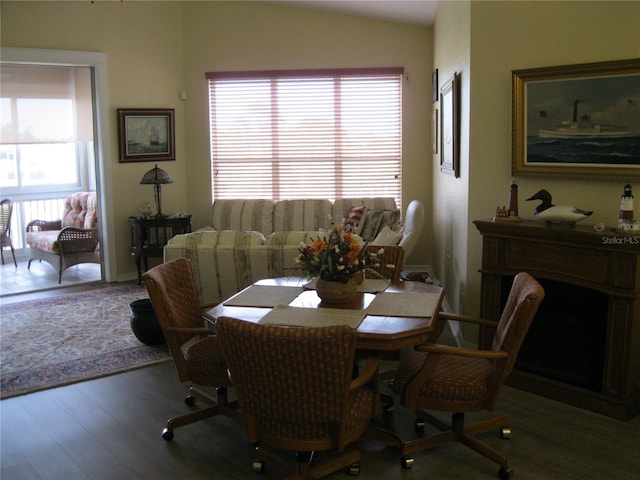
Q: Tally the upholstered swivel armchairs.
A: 4